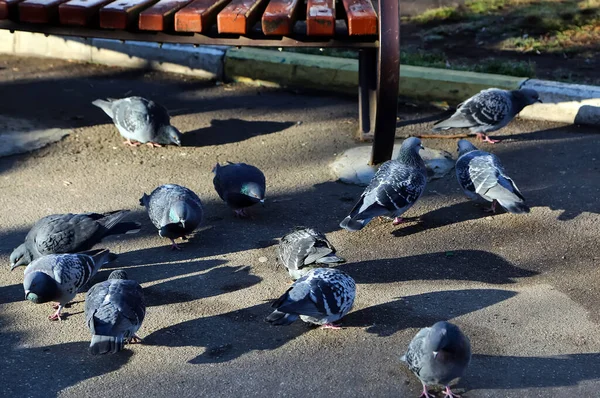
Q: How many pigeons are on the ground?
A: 12